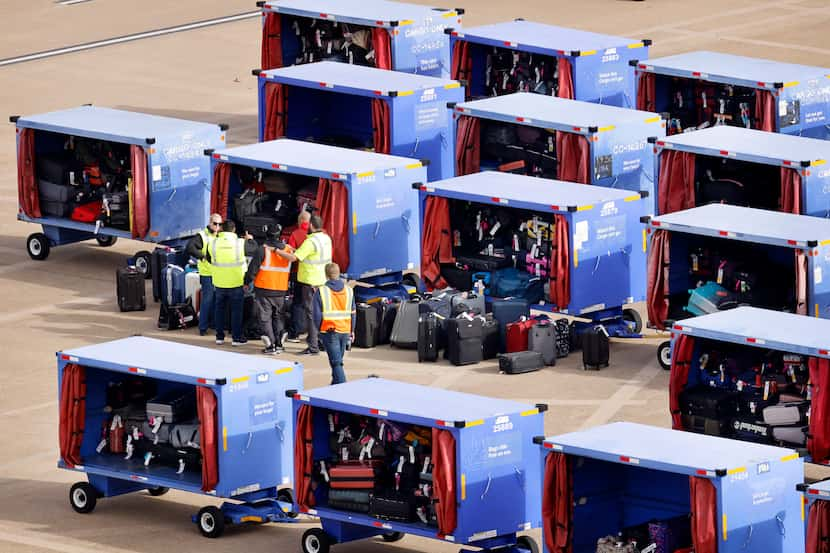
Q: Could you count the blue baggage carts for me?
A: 15